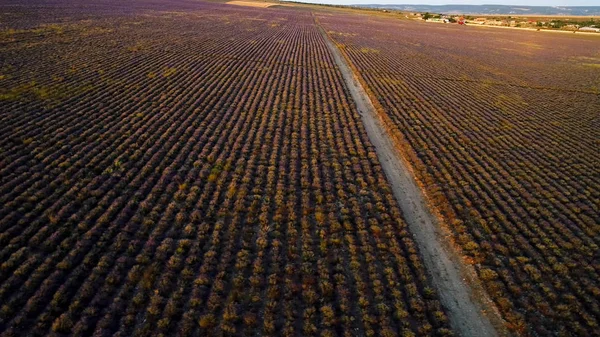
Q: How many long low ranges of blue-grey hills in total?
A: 1